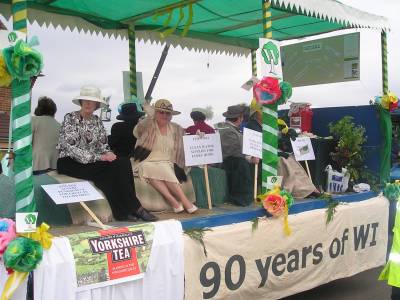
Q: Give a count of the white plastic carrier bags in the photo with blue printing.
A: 1